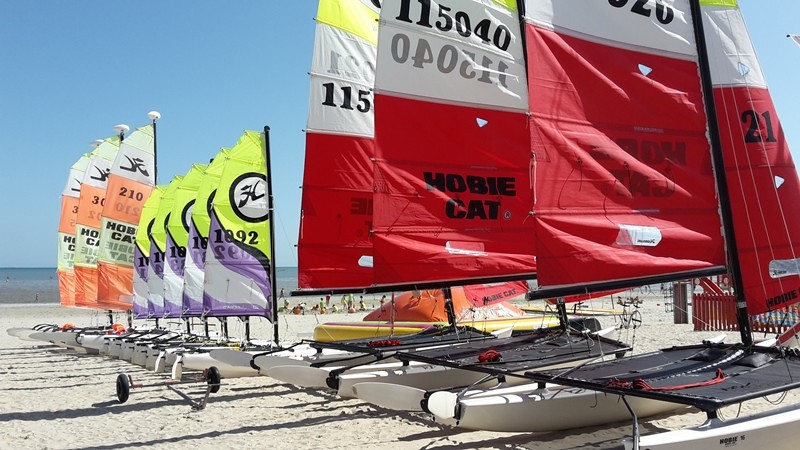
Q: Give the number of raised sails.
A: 12